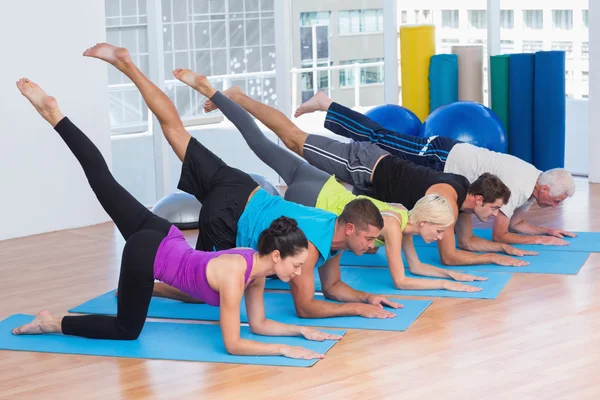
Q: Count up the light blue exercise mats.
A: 5